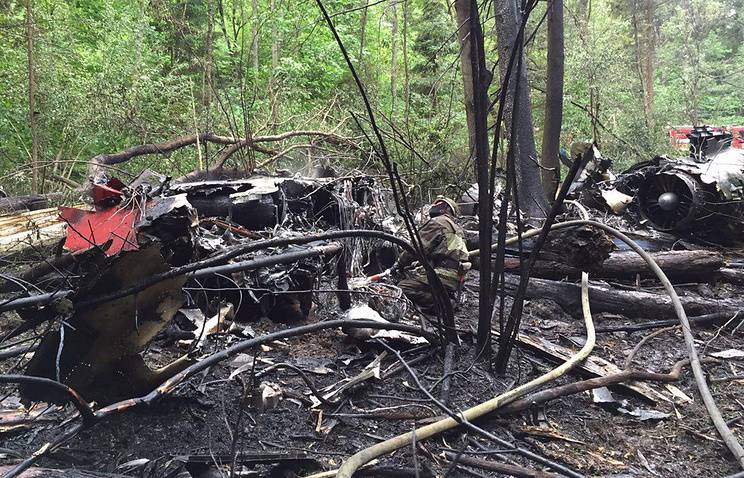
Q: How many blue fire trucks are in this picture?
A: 0